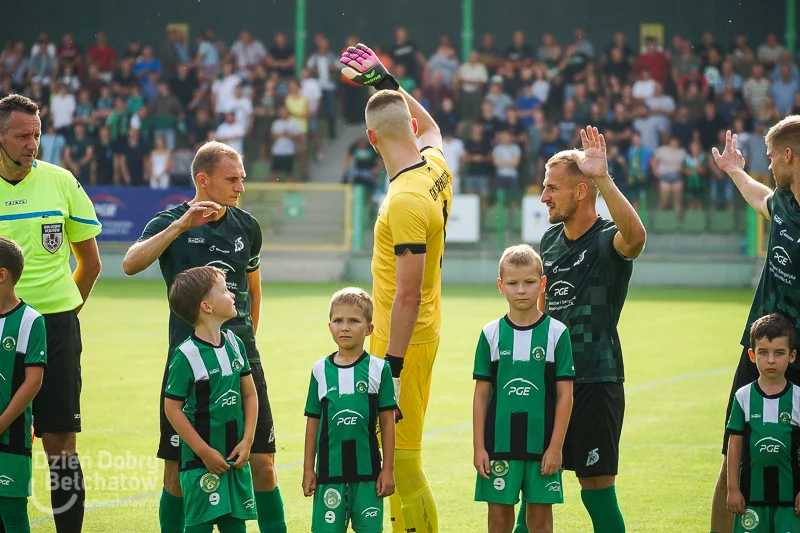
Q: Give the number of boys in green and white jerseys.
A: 5